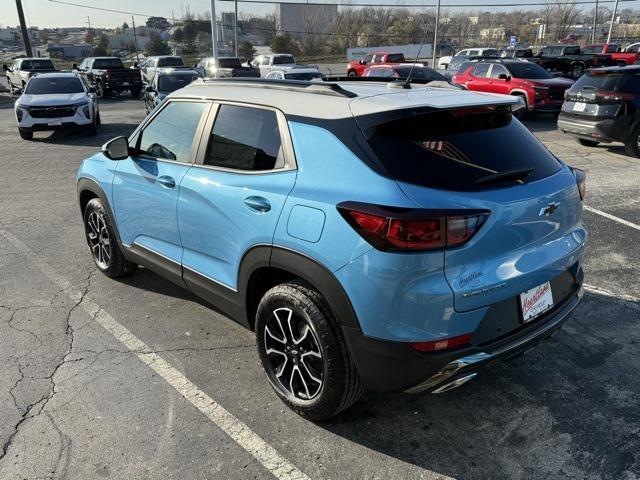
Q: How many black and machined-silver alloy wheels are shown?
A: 2